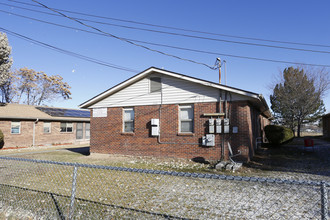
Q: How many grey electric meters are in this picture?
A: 3